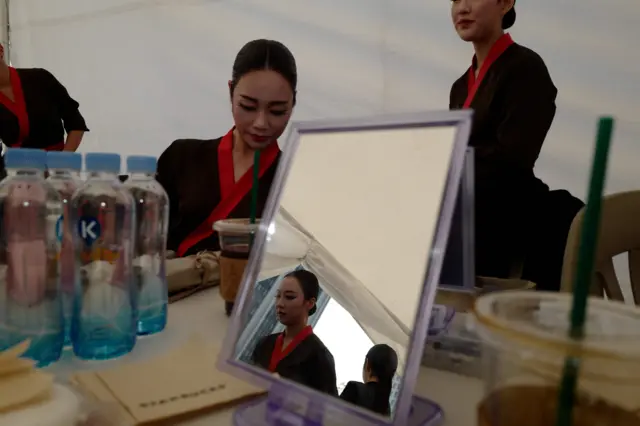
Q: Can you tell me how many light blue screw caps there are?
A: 4